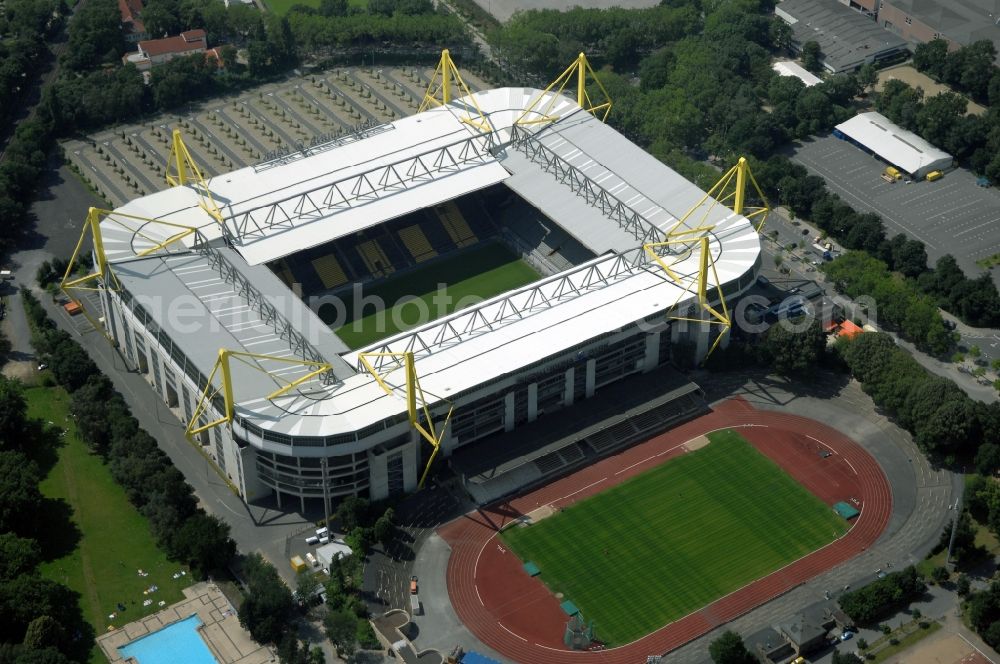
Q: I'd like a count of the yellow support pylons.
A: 8